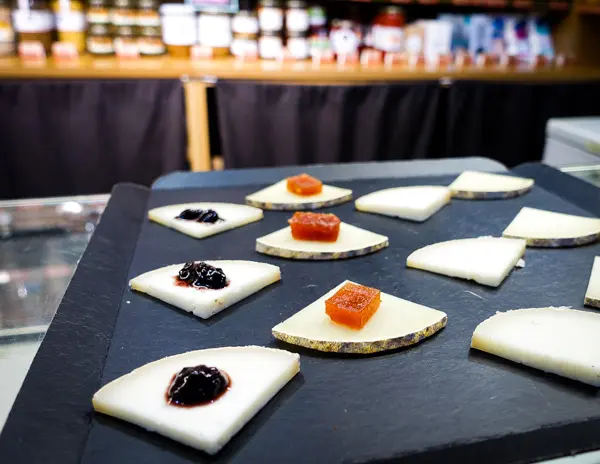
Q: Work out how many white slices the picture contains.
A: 12